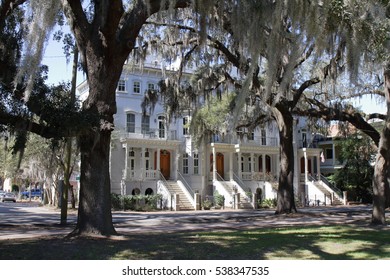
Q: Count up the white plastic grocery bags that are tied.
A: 0